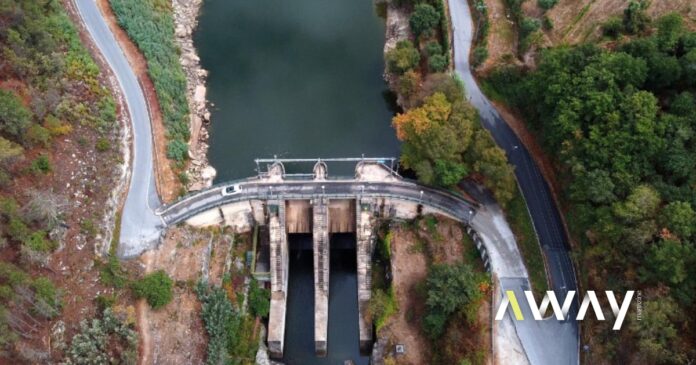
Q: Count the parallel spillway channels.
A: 2